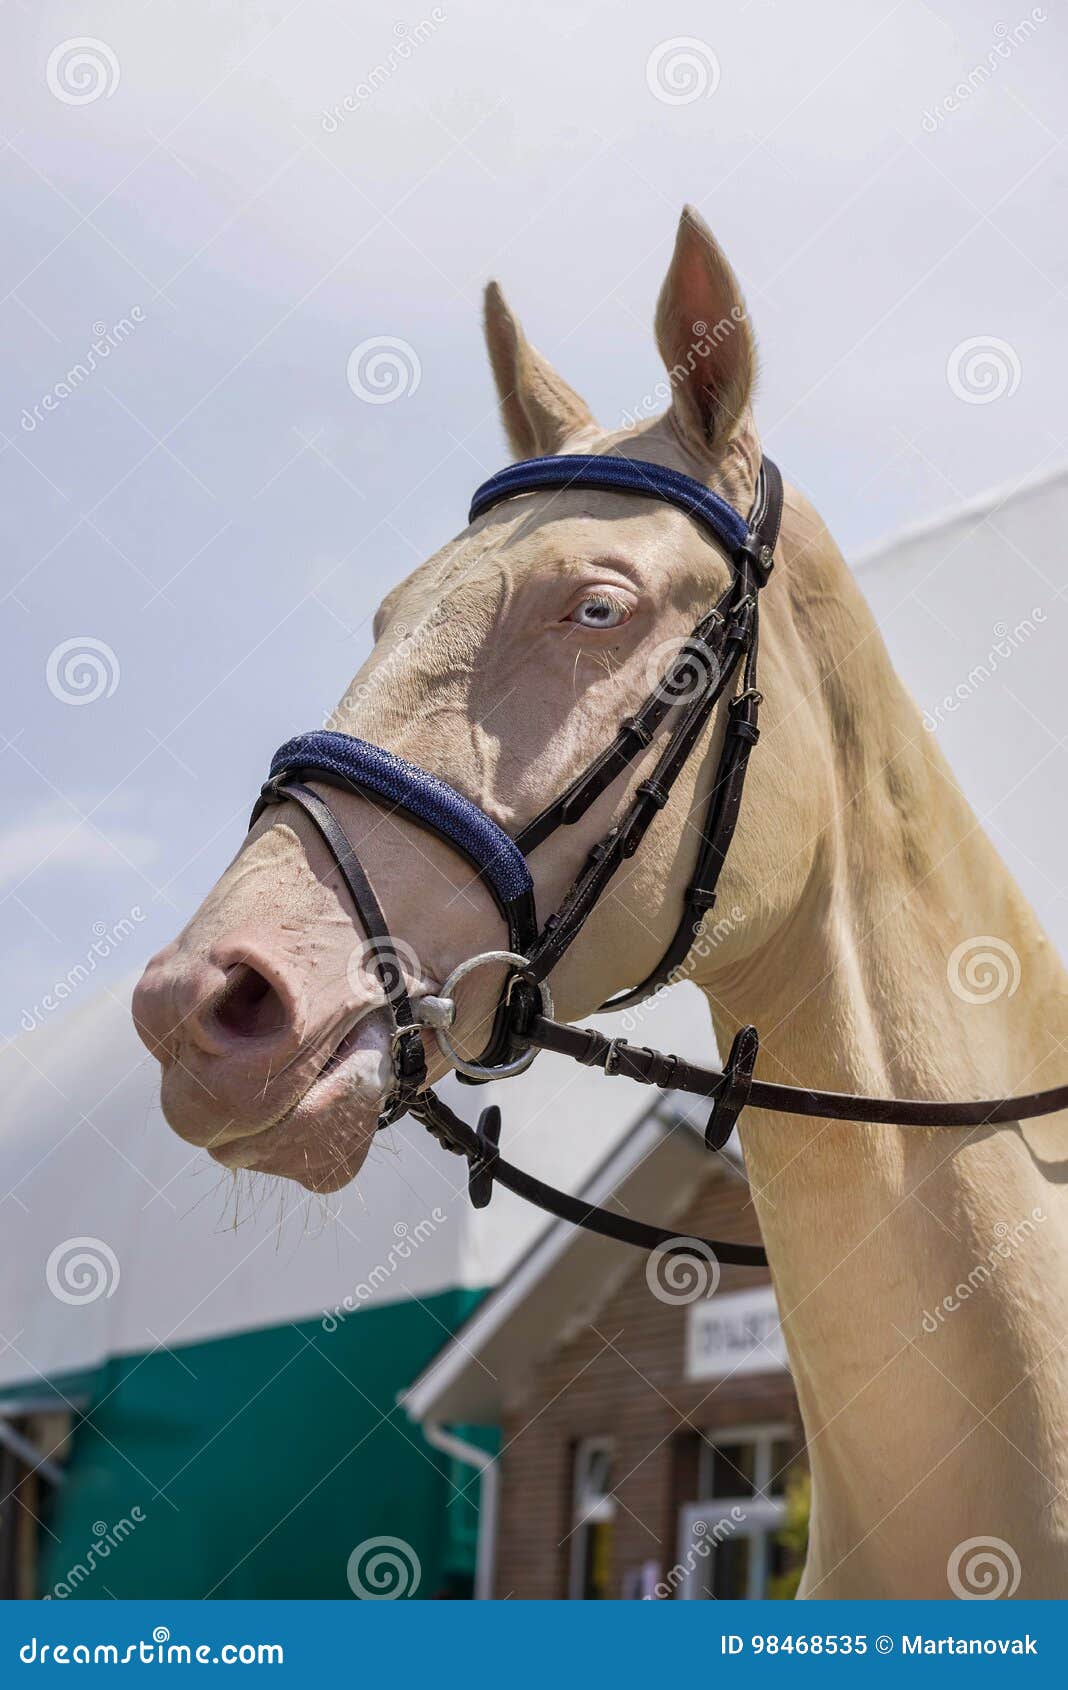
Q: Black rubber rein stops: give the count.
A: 2